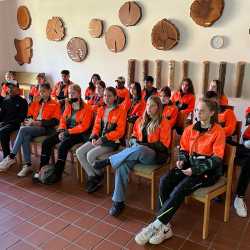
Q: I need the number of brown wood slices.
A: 9